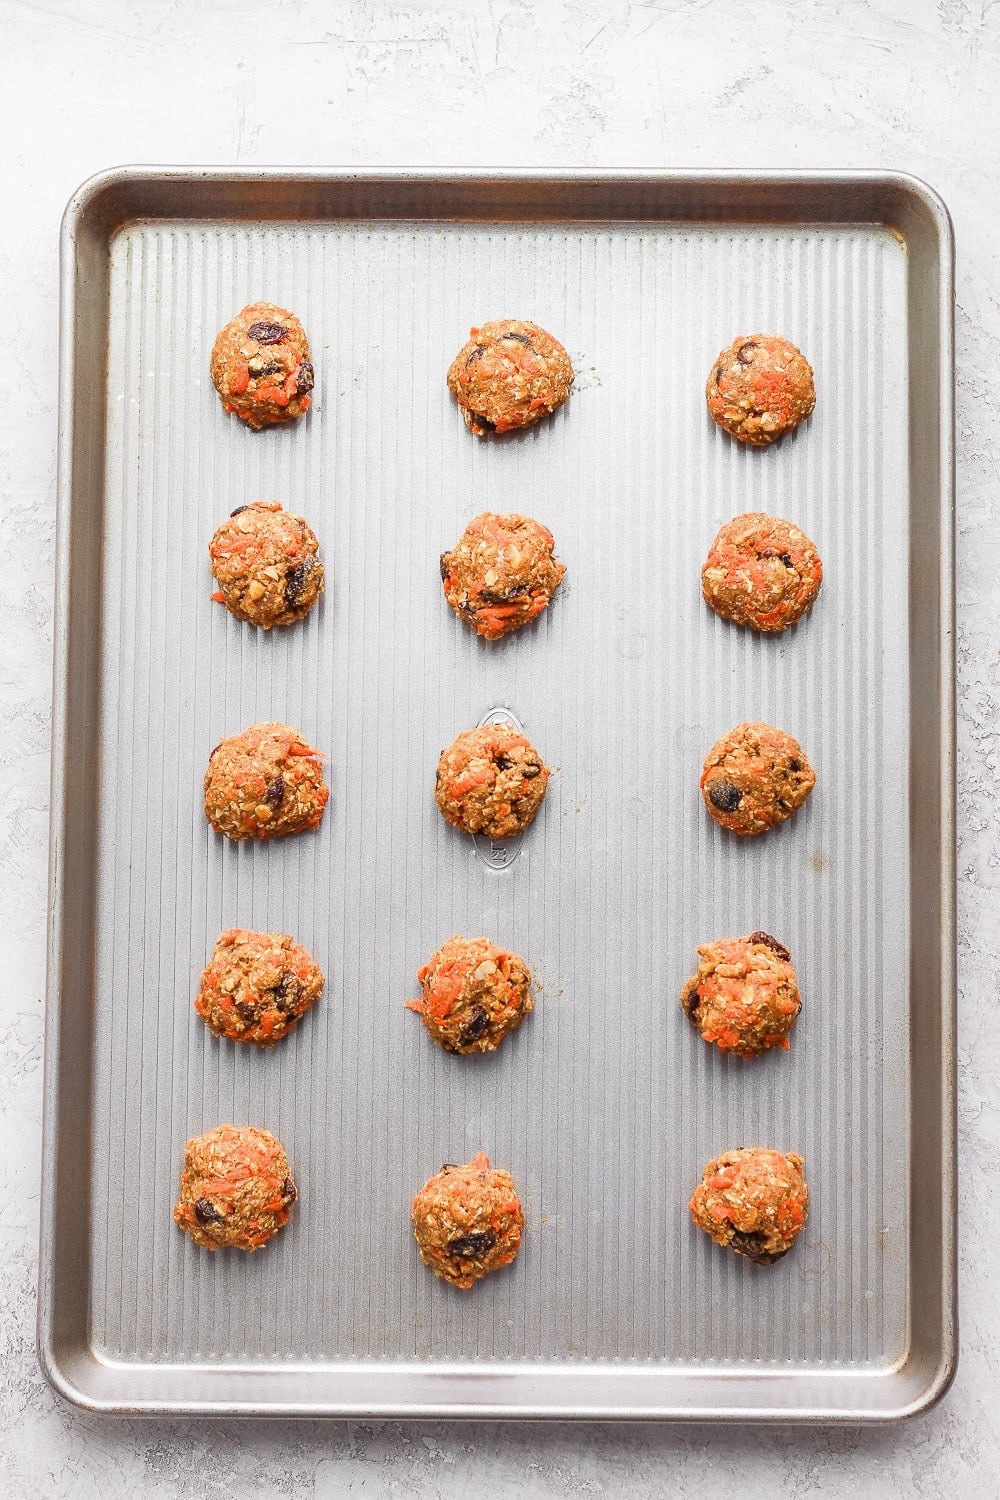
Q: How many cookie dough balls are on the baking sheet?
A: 15